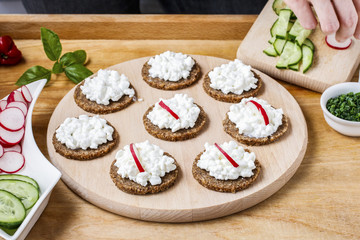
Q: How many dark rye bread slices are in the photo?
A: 8